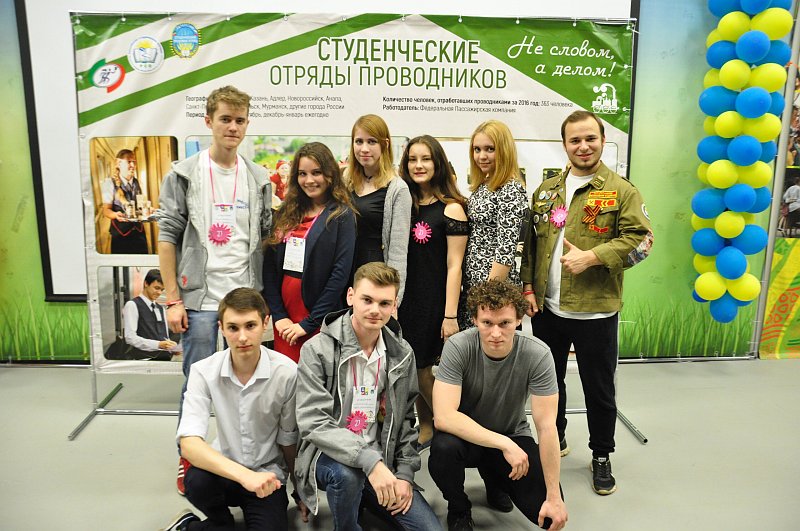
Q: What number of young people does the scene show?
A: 9